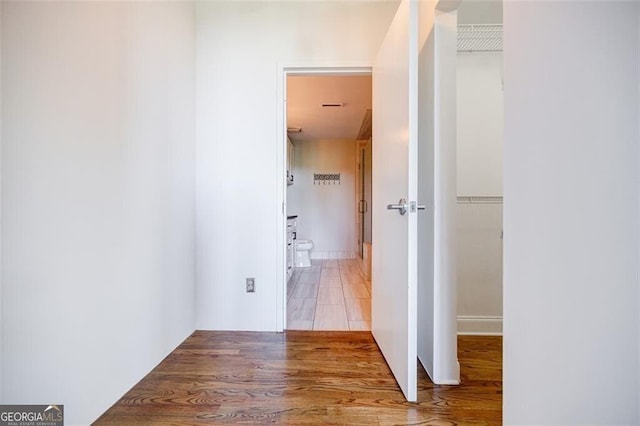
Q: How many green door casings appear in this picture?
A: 0